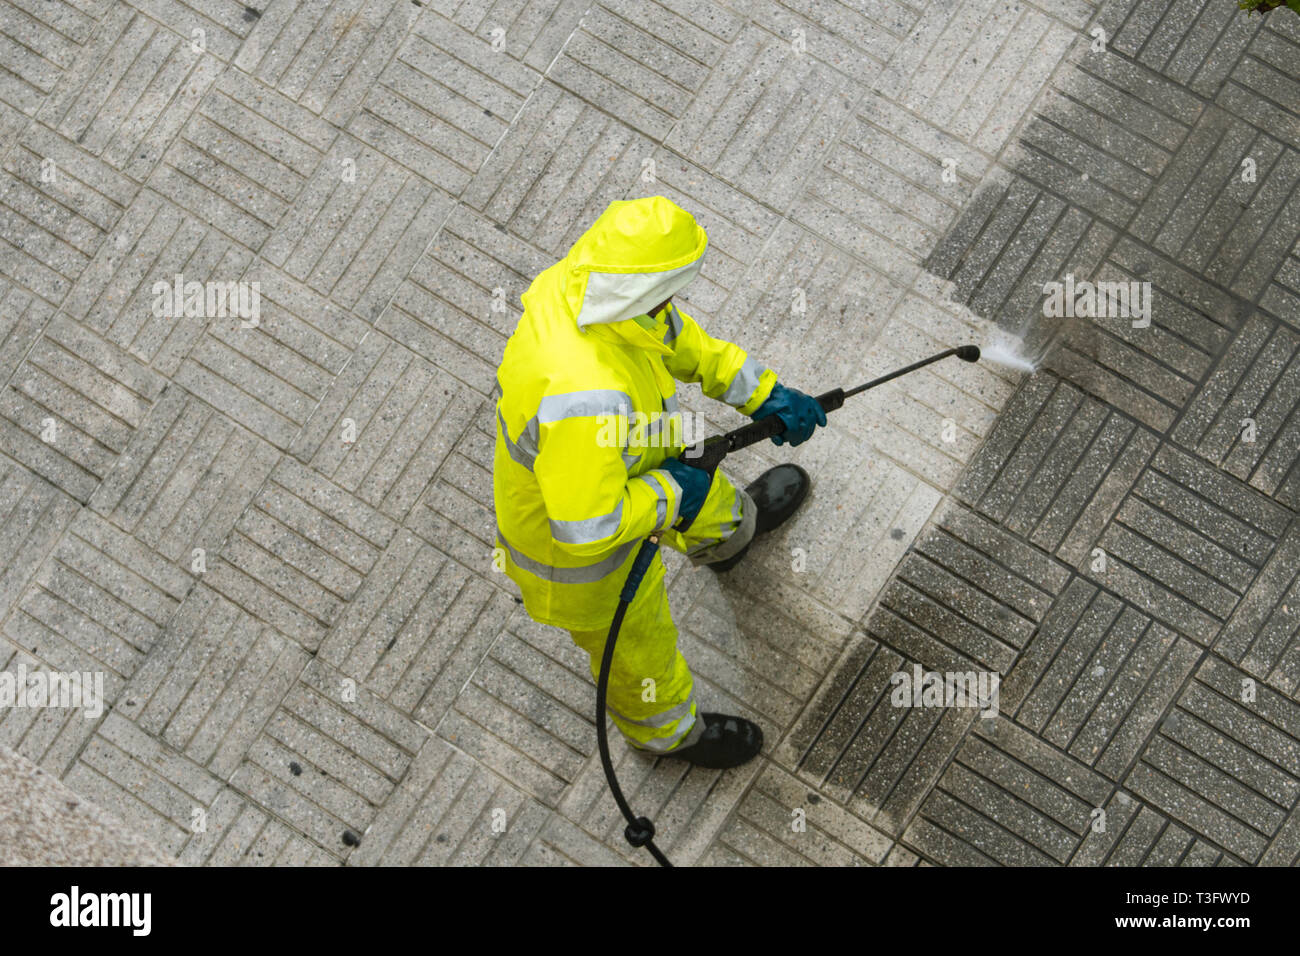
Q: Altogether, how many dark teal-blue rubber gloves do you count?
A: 2